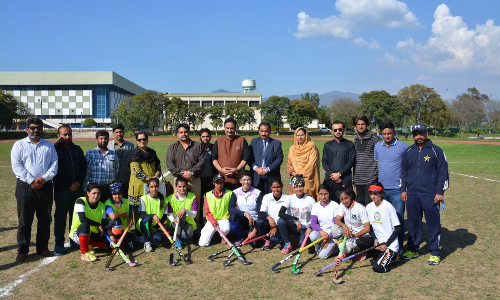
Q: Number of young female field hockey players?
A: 11